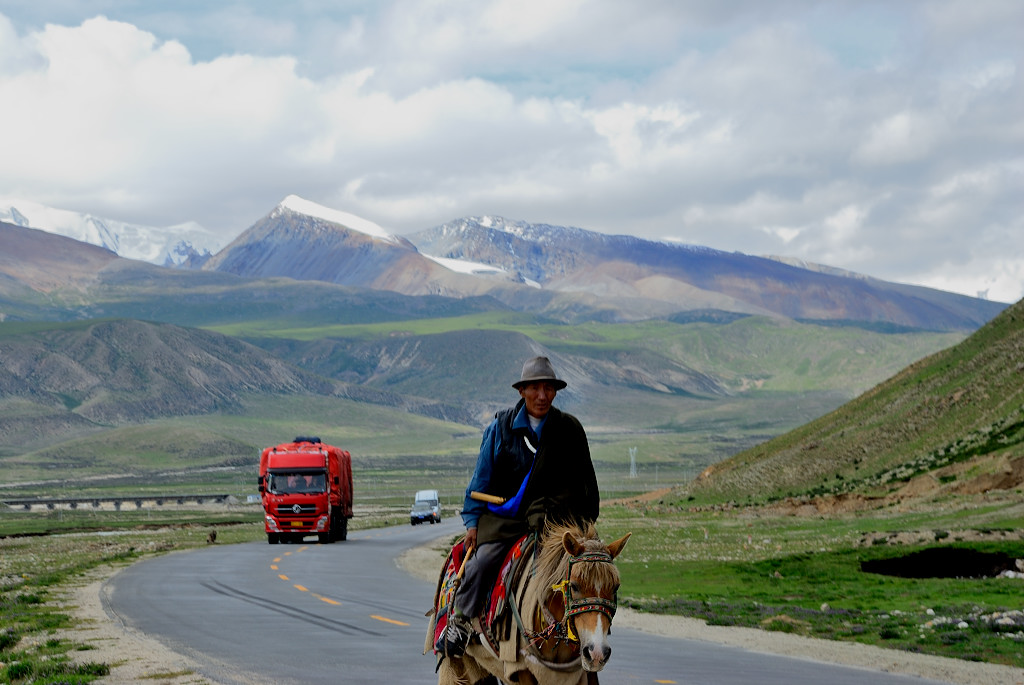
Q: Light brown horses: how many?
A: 1